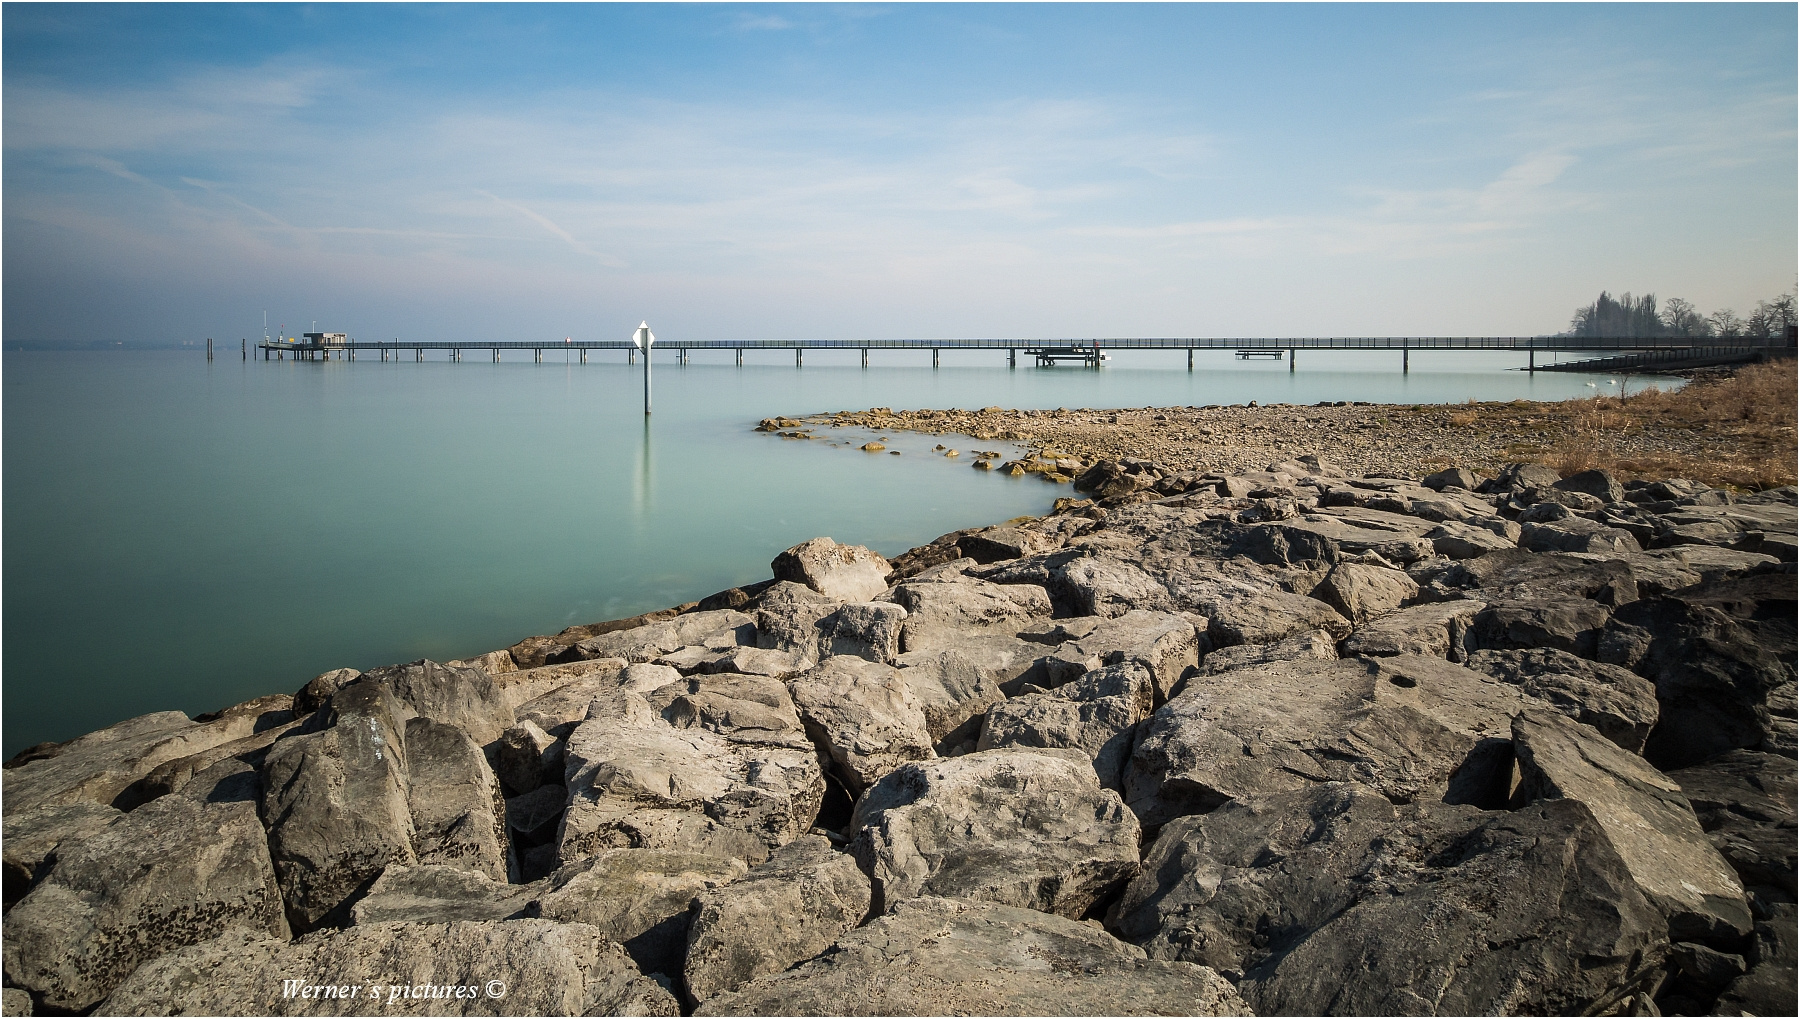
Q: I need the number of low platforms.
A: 2